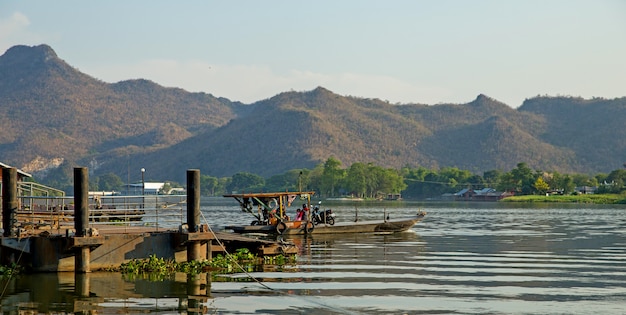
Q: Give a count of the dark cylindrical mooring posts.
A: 3